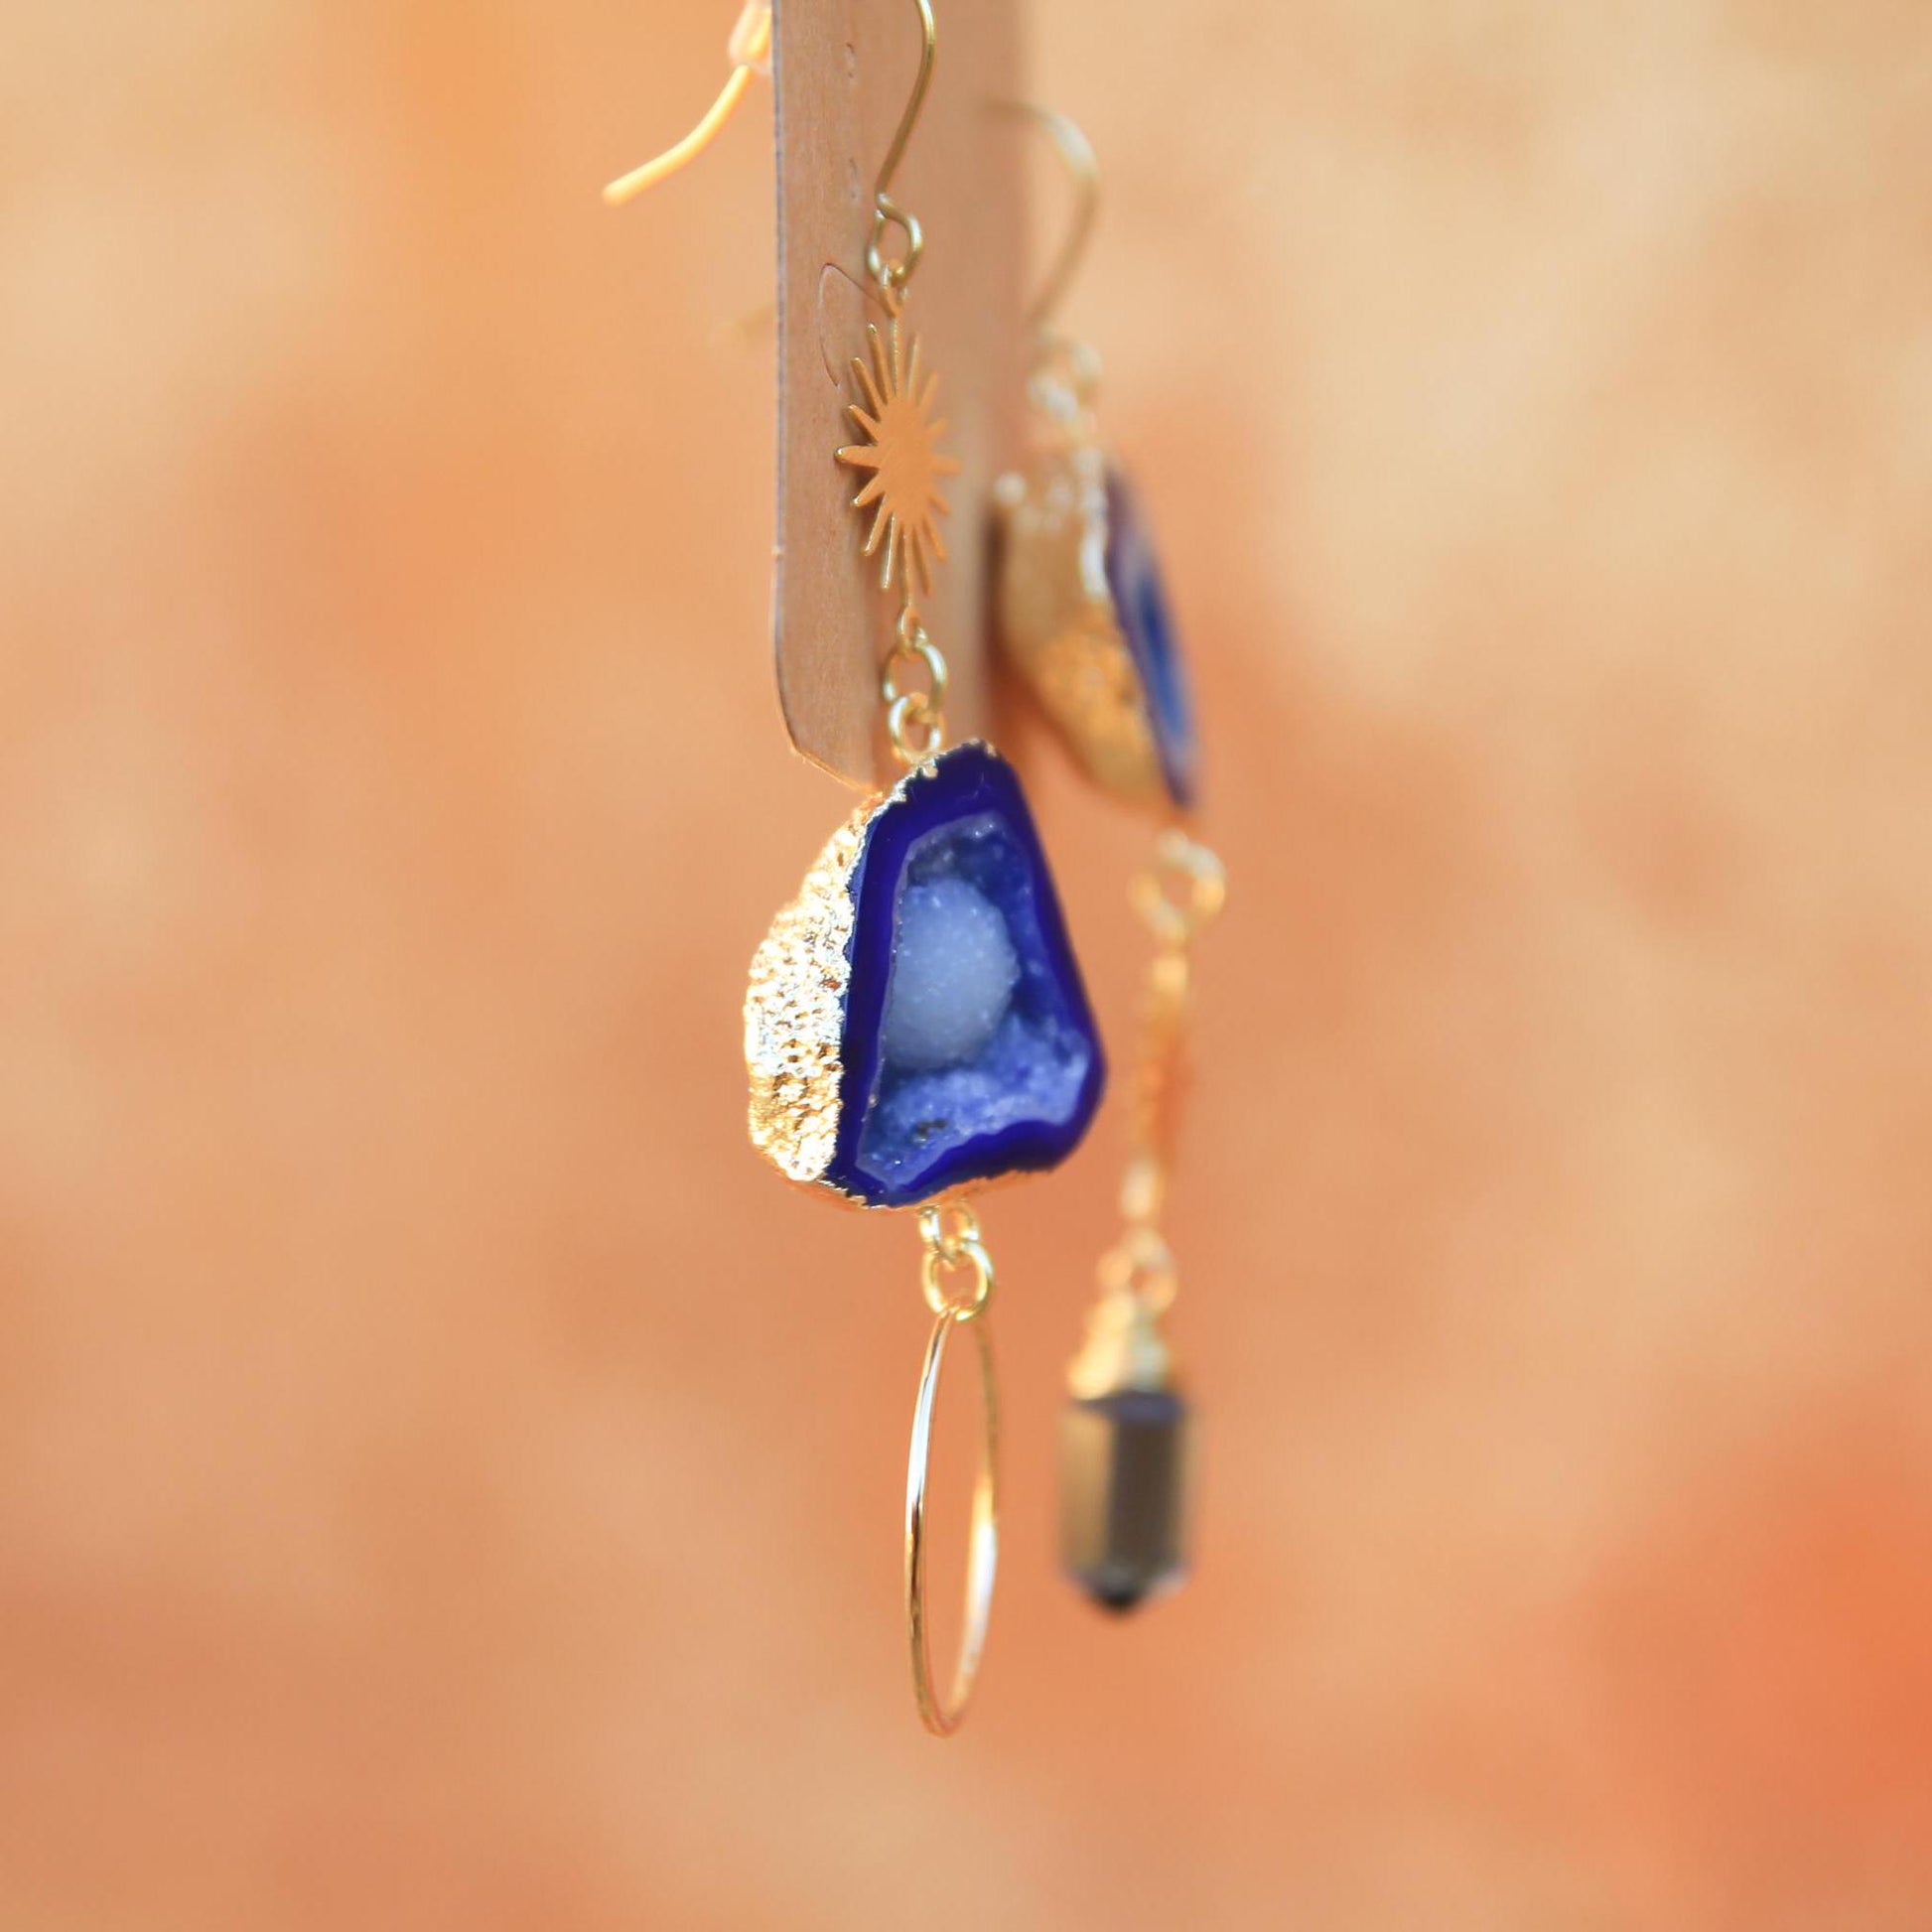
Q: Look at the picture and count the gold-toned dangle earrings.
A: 2